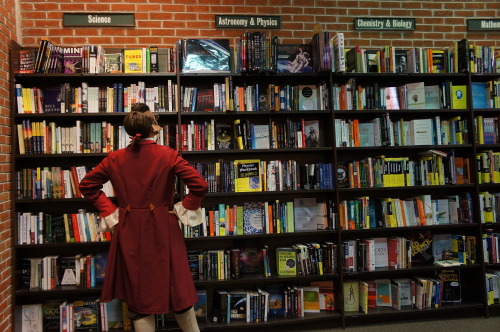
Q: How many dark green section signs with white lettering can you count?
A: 4